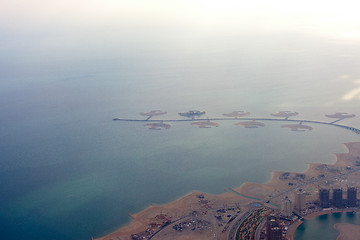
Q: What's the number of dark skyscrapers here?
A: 3